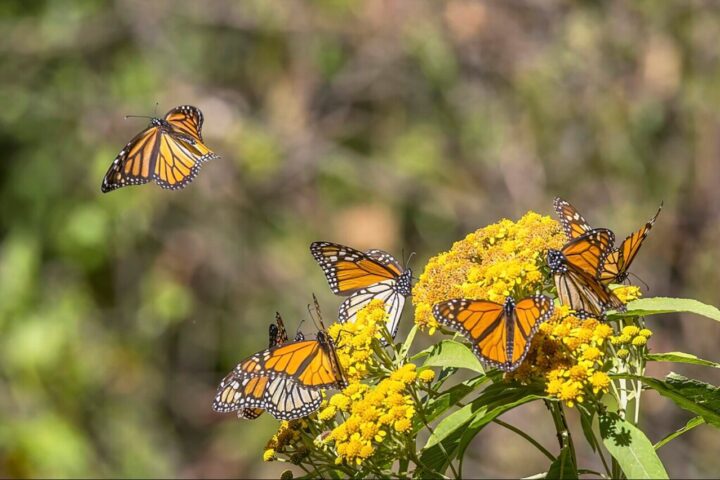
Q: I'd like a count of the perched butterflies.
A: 6